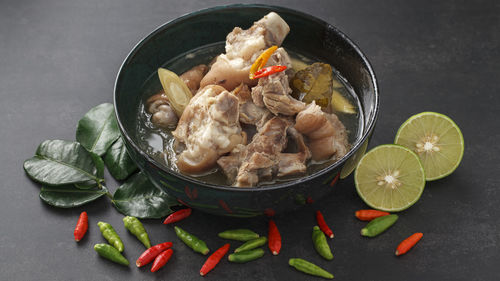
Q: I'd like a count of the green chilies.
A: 10